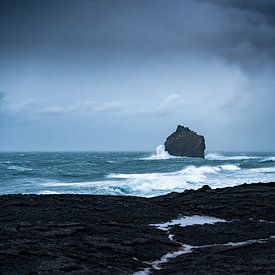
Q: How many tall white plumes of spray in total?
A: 1